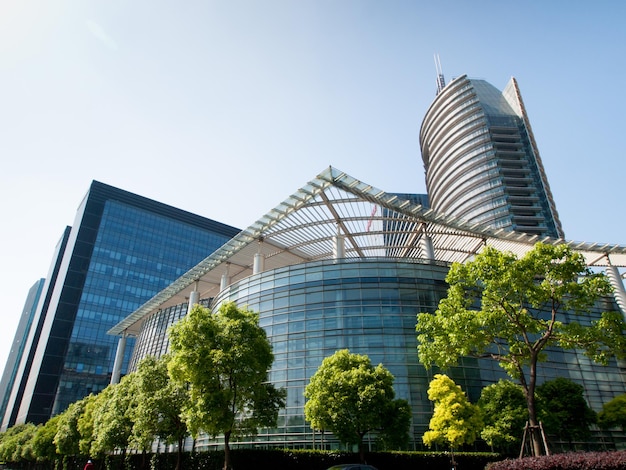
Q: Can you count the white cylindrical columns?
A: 7